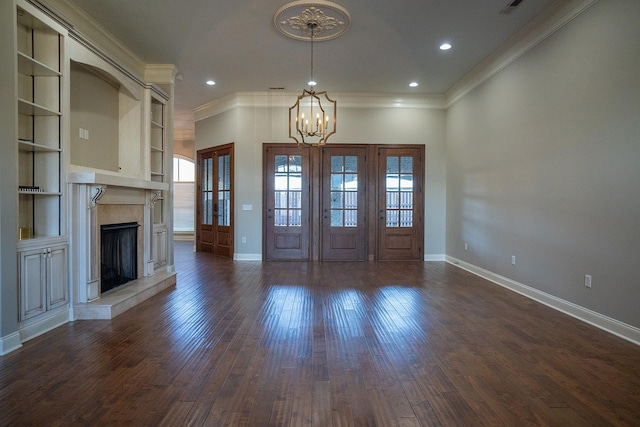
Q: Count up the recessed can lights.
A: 4